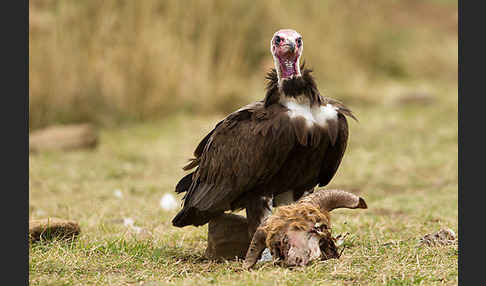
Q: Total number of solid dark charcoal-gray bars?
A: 2